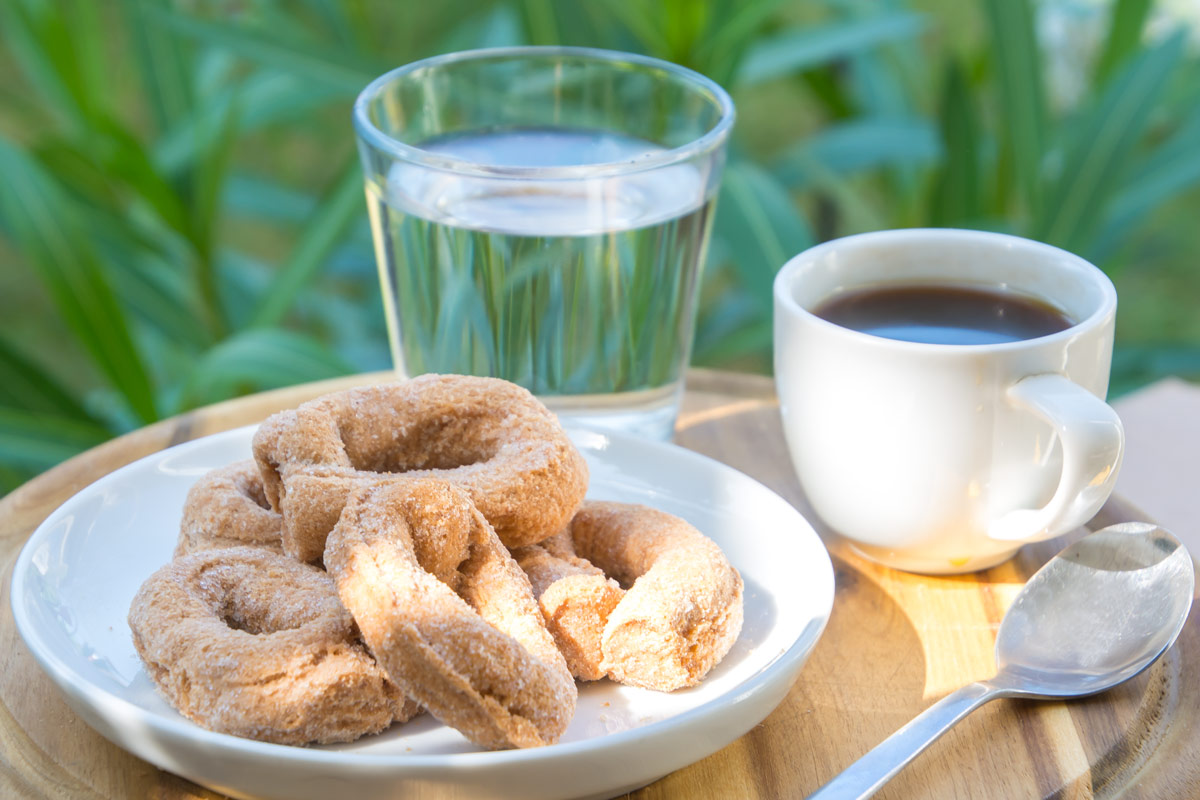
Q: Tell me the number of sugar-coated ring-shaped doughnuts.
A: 5